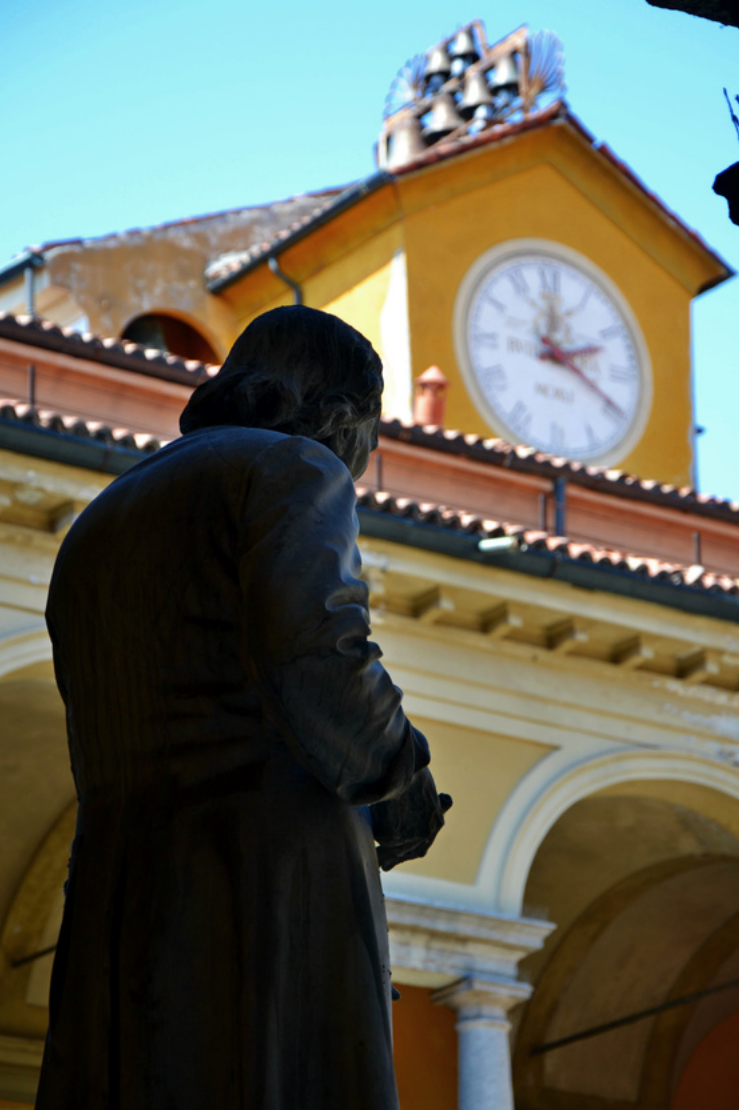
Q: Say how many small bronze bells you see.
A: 6